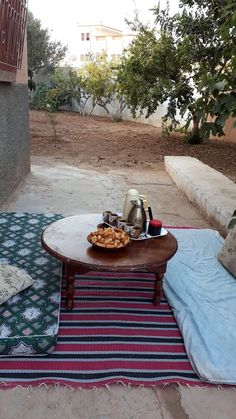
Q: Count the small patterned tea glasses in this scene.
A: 5